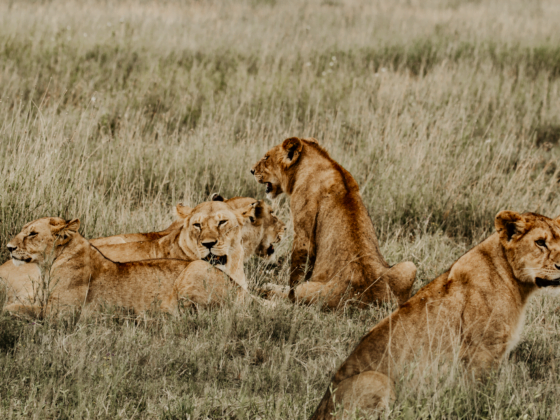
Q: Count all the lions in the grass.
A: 5